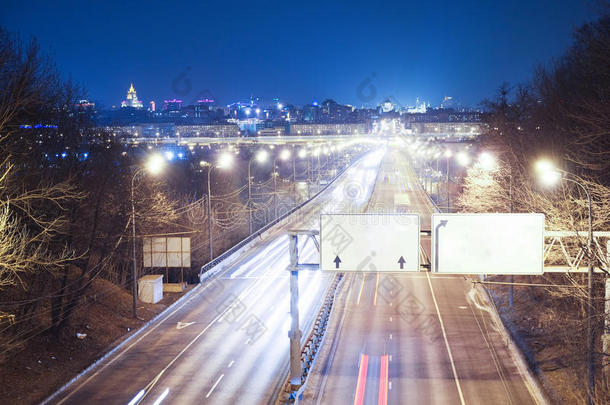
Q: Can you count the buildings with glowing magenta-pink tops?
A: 2